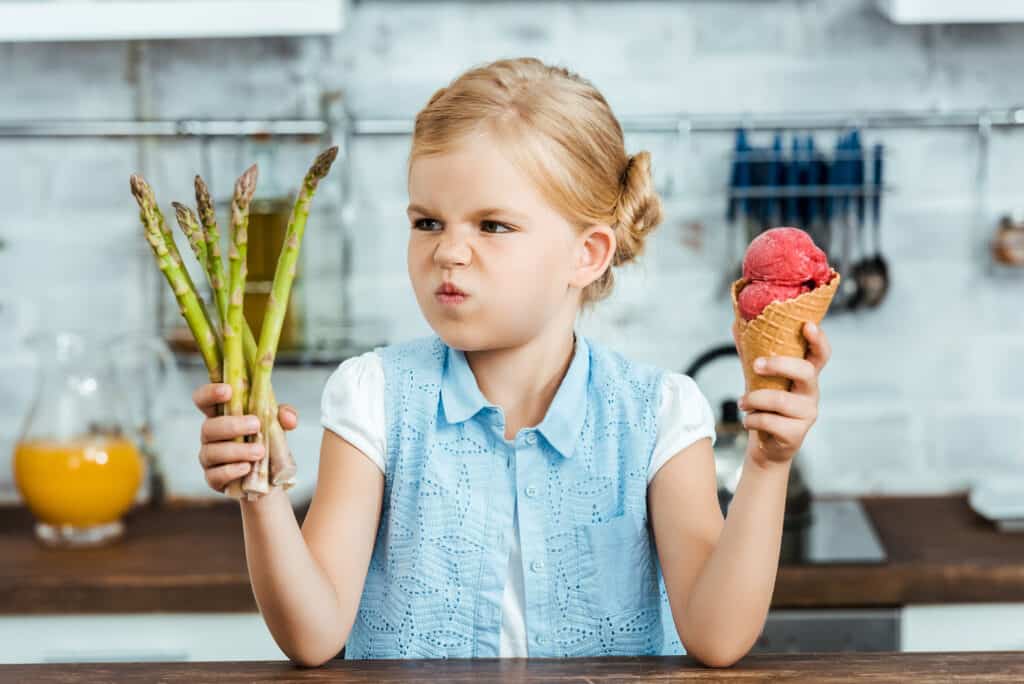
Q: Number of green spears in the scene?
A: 5